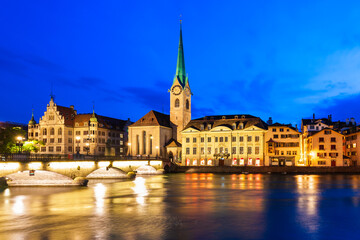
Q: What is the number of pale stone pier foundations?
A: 3